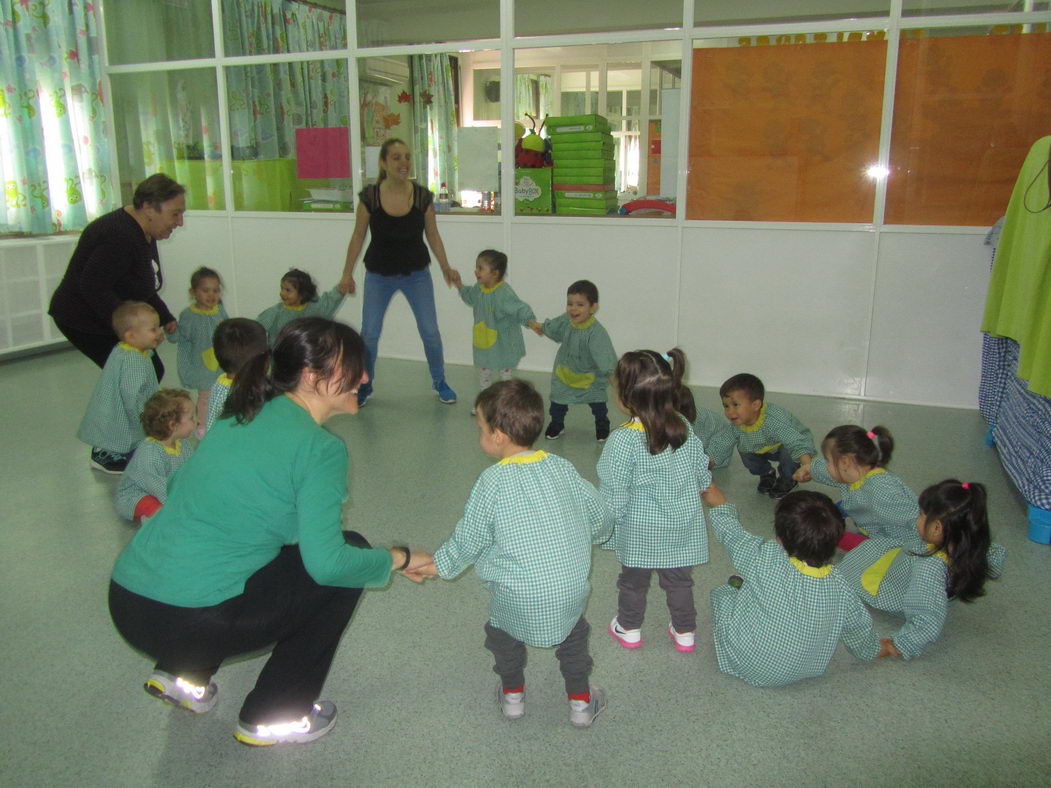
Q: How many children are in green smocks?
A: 14